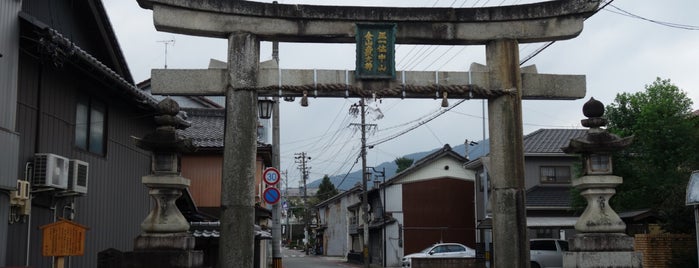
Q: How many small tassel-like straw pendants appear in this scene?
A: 2